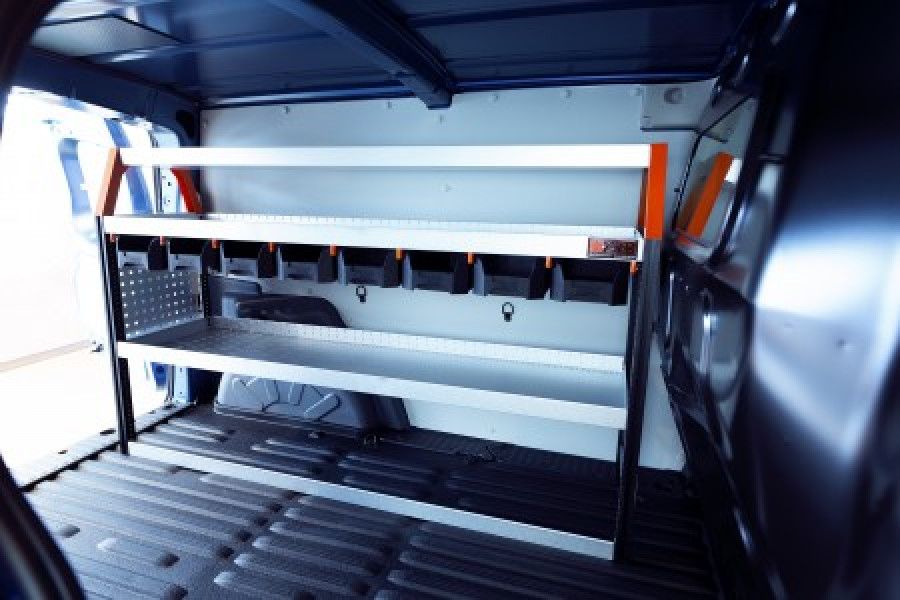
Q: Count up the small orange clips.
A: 9